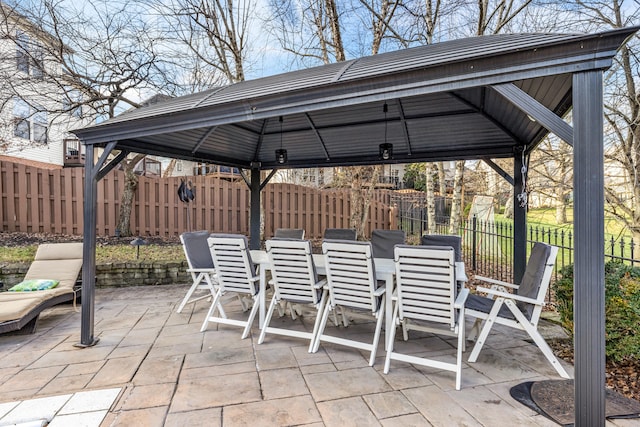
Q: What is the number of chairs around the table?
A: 10